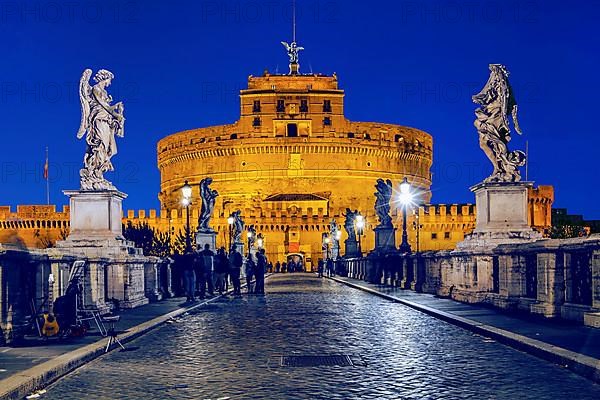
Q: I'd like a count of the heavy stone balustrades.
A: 2